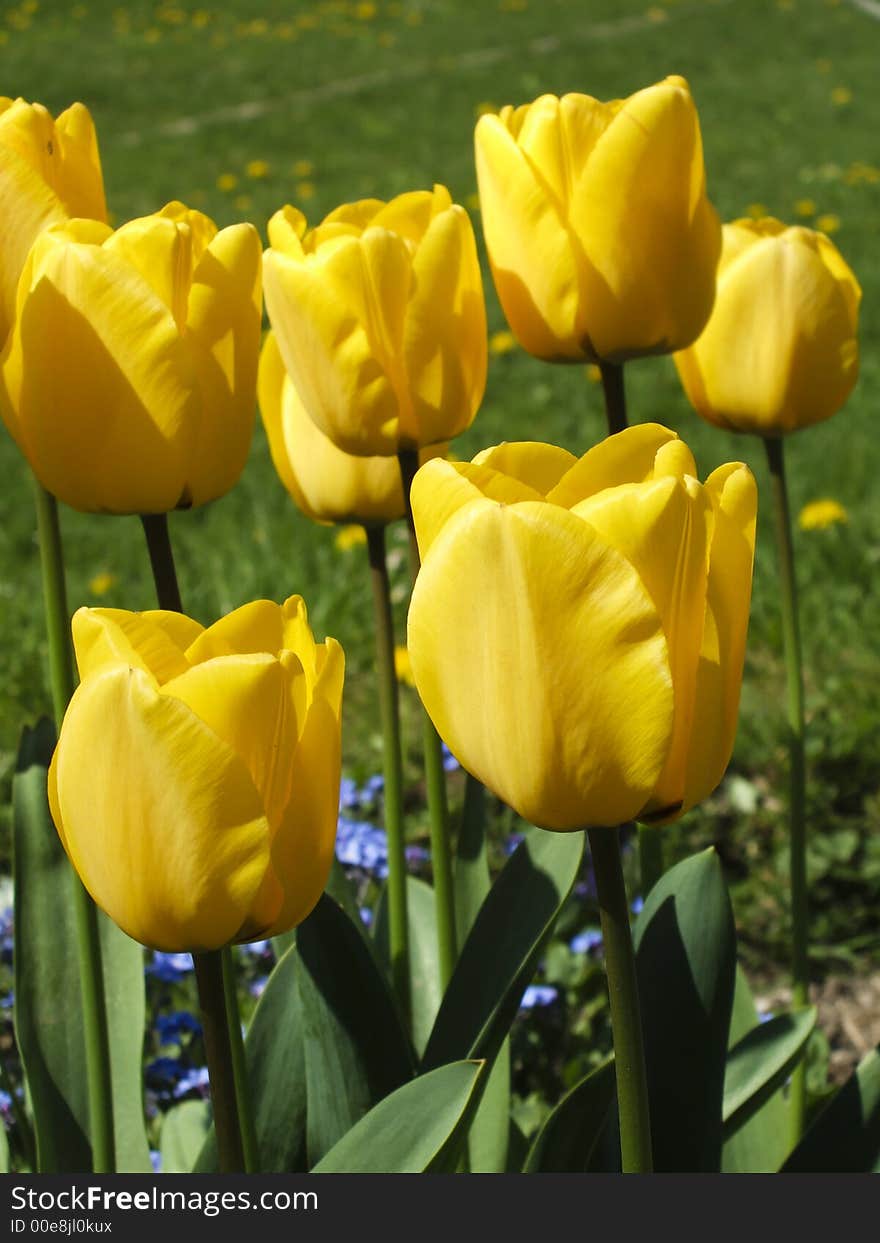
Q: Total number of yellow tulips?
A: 8